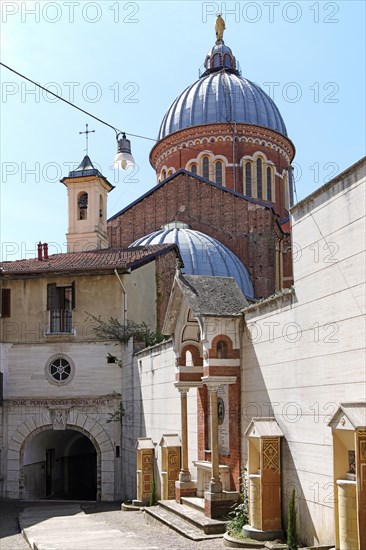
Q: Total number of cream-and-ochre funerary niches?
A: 4